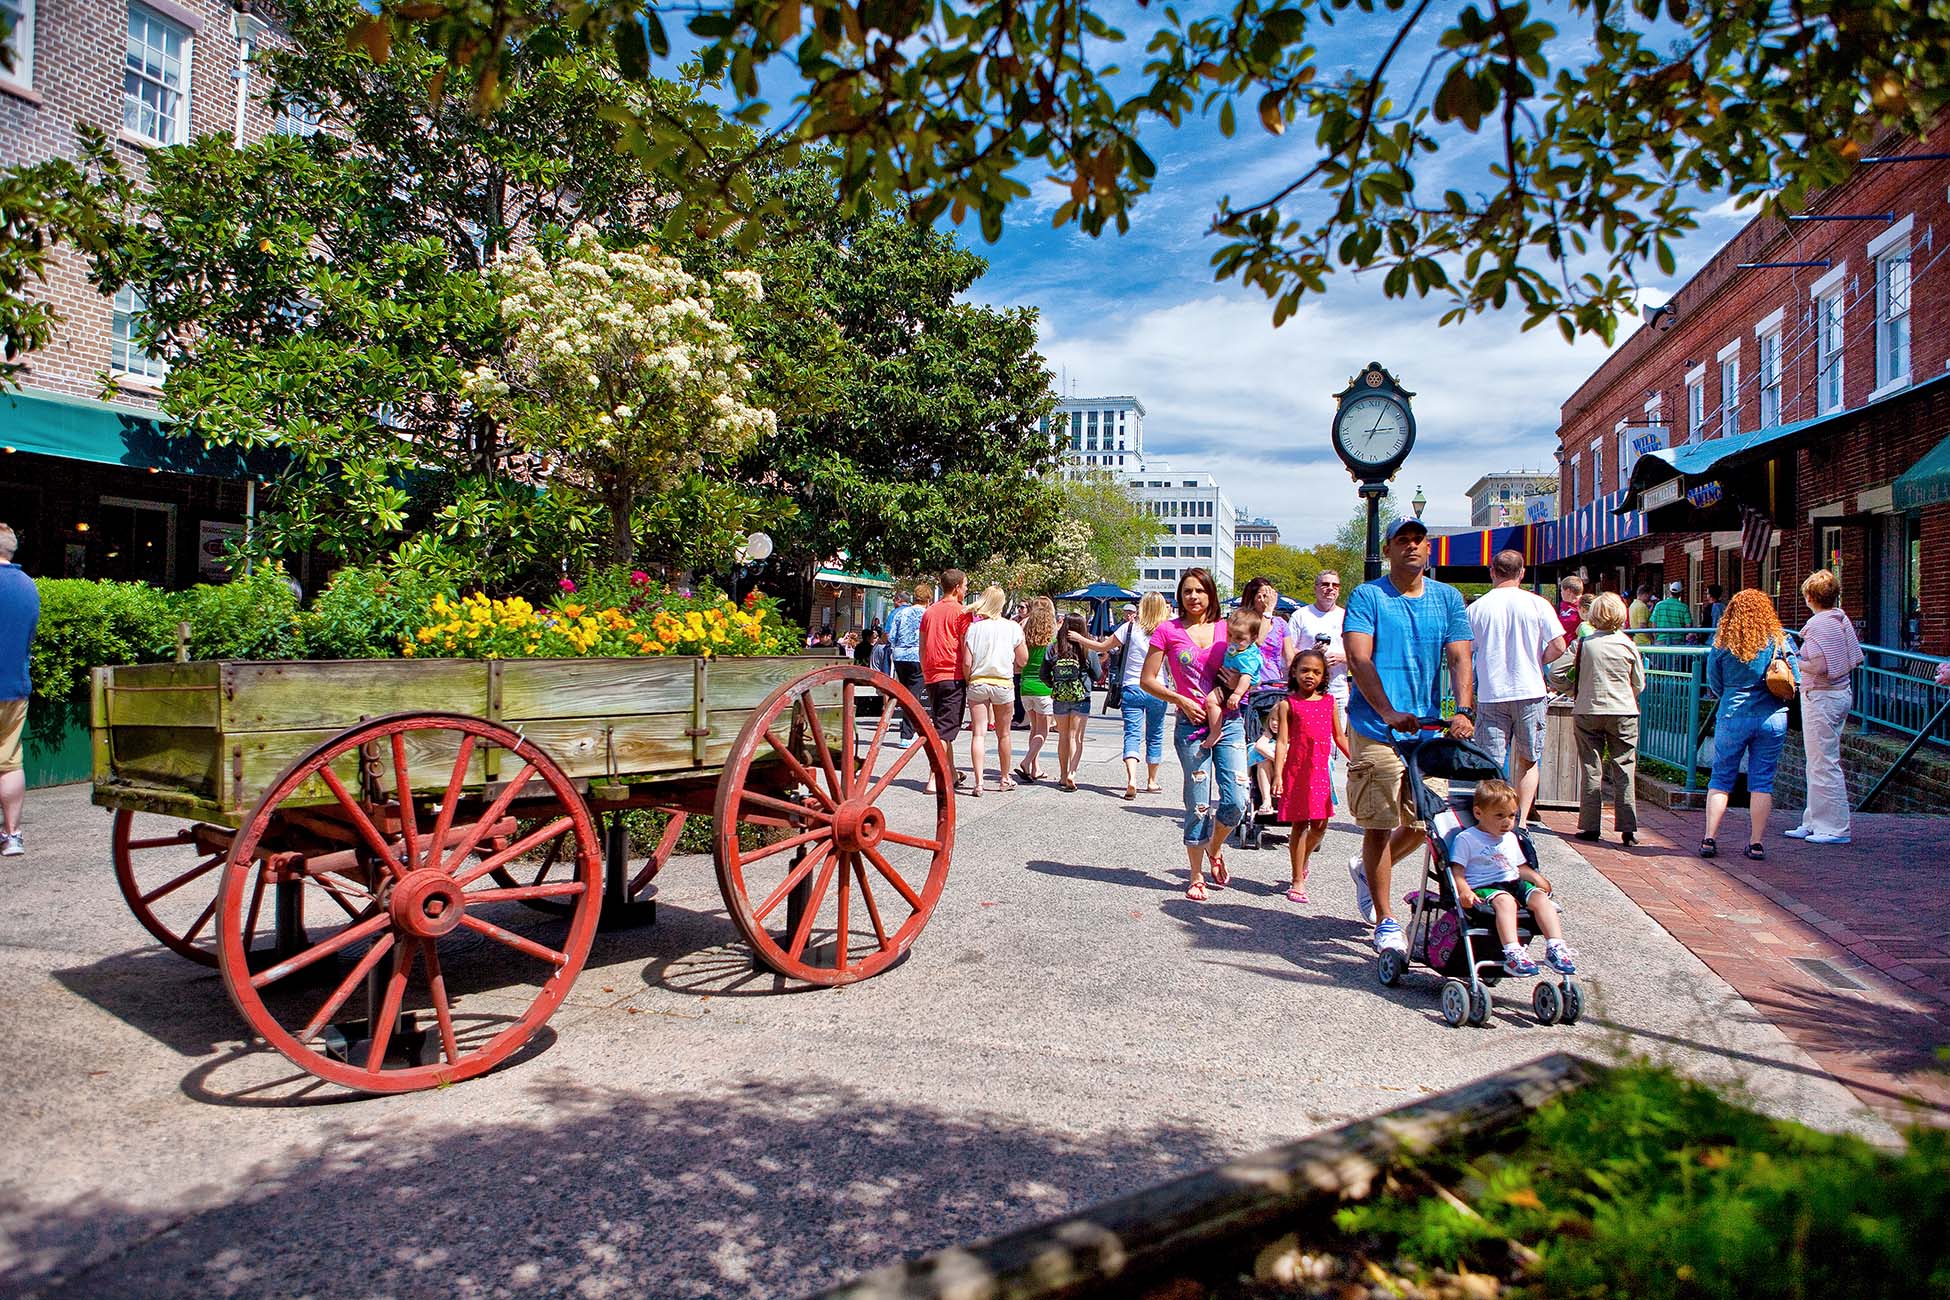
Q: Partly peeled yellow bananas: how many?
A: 0